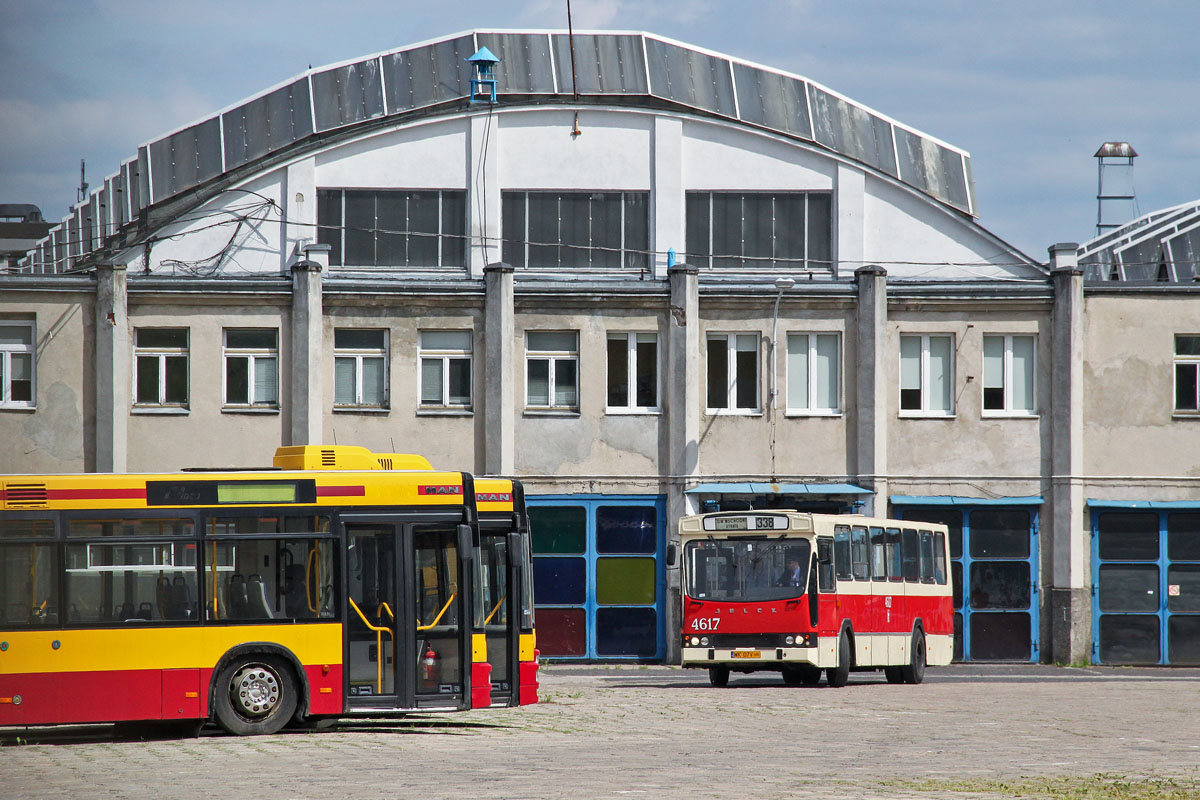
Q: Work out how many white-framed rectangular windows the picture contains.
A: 12